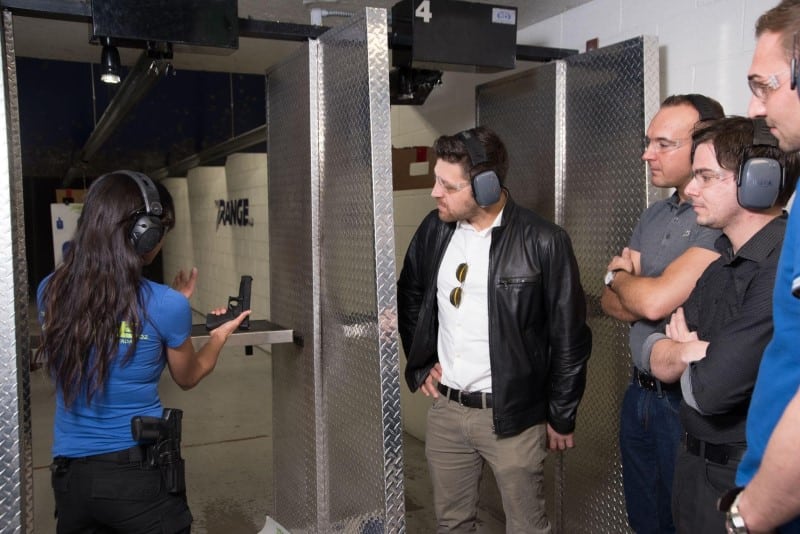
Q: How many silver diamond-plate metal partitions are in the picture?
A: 3